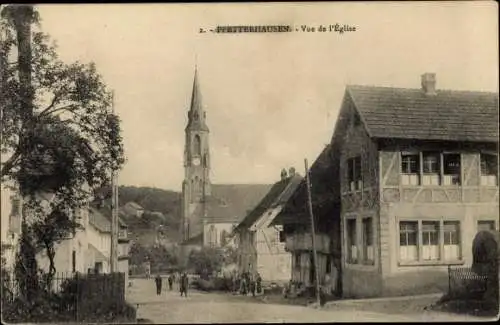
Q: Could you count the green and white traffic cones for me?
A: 0